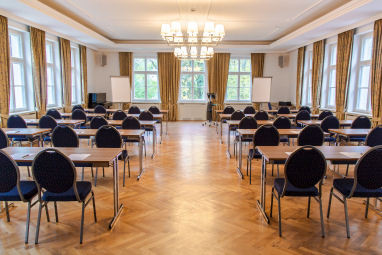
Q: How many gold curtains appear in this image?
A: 12